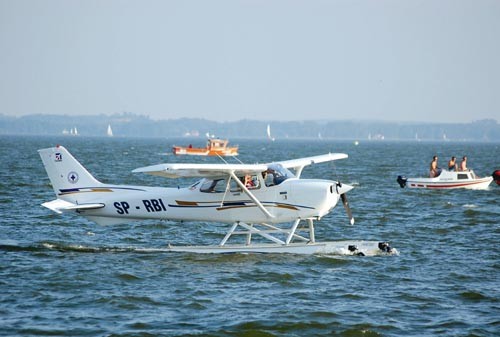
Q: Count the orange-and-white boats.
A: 1